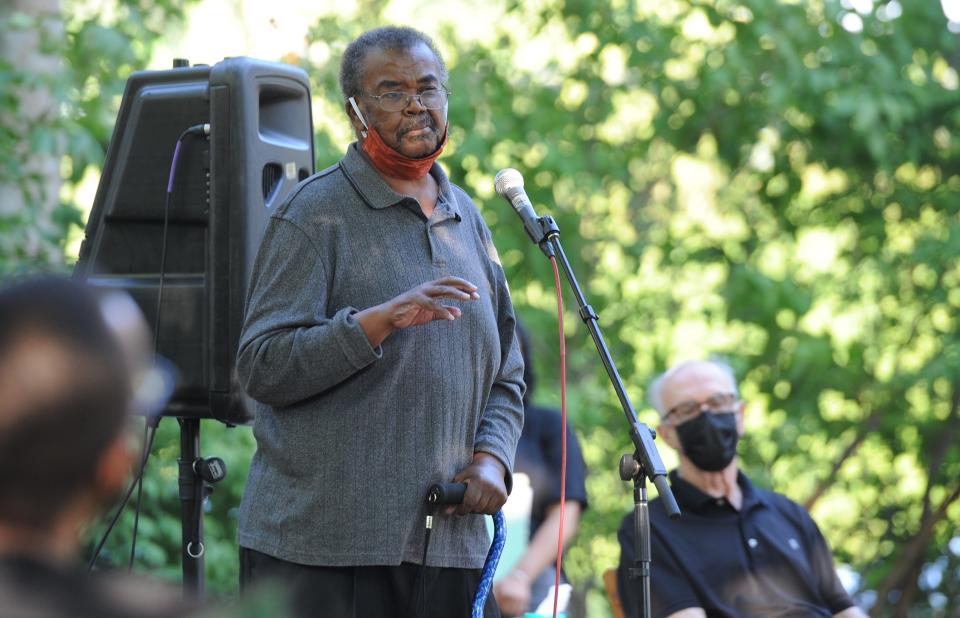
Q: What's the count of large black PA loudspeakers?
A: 1